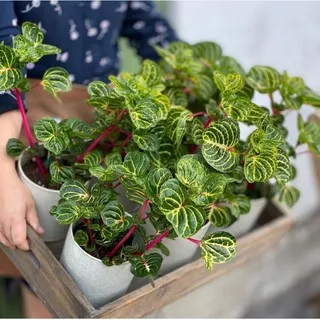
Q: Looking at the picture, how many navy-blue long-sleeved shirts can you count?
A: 1